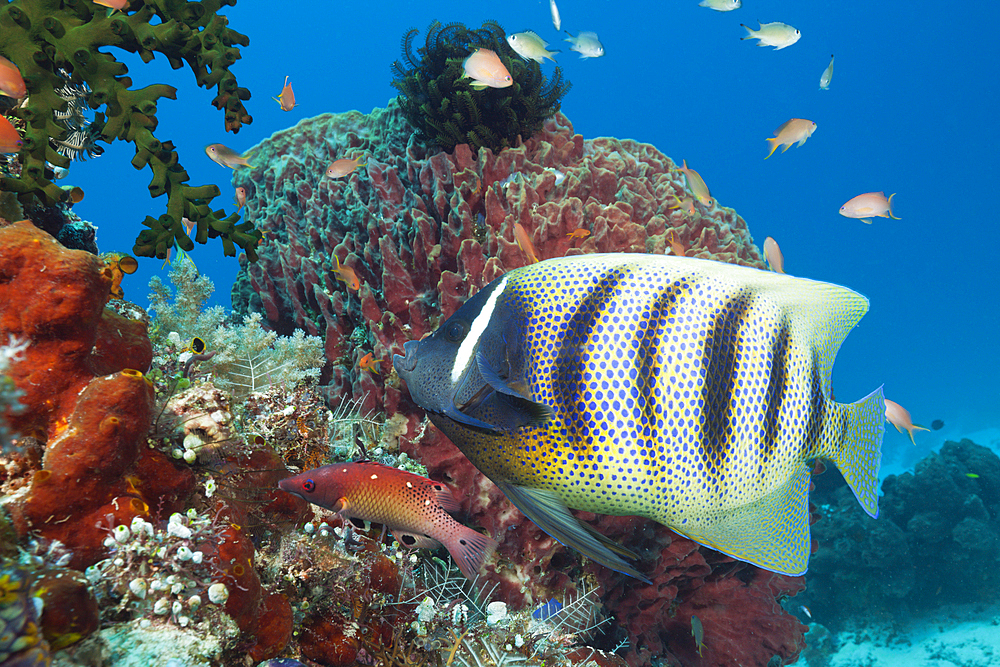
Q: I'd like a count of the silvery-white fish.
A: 6